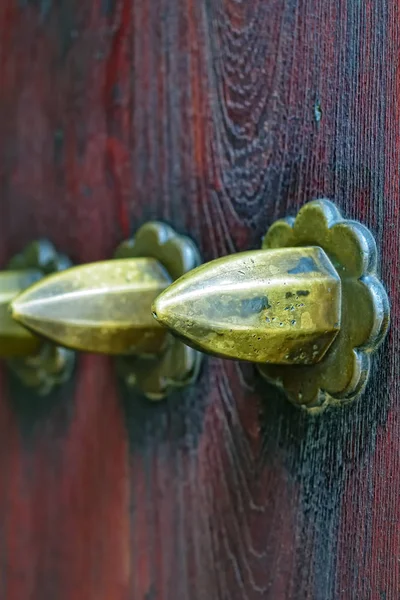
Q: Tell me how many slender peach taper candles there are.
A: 0